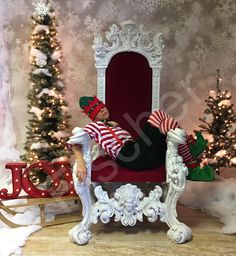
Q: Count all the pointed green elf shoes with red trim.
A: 2